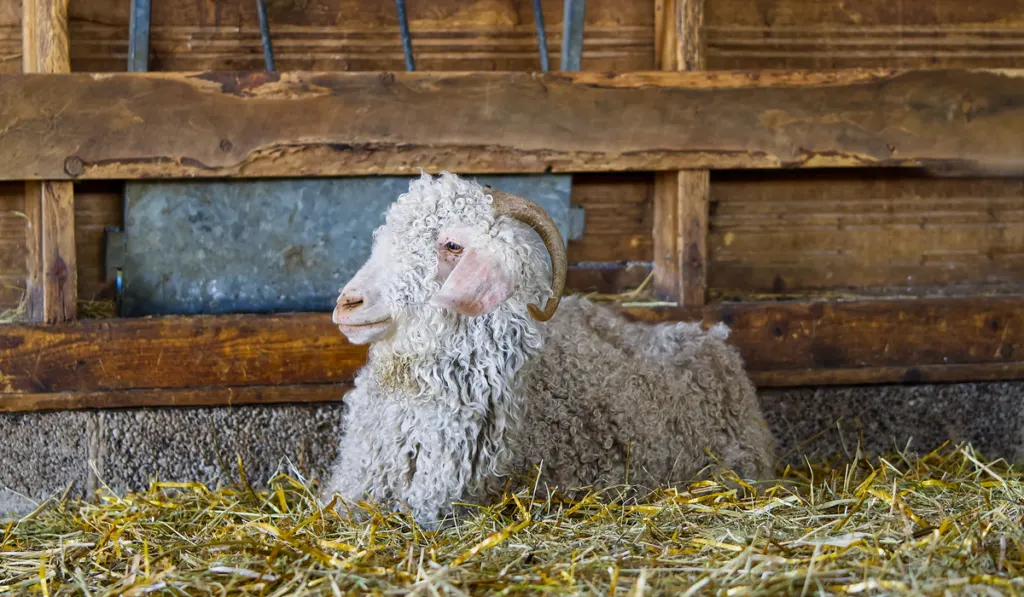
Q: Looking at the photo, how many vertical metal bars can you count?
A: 5